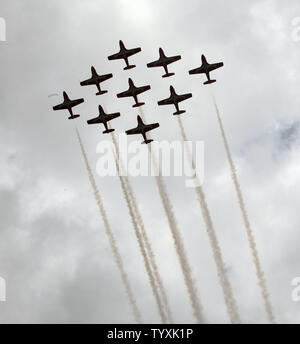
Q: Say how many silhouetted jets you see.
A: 9